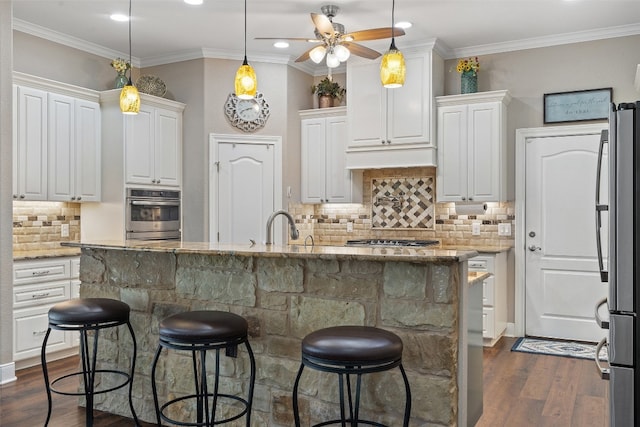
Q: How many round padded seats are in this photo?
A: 3